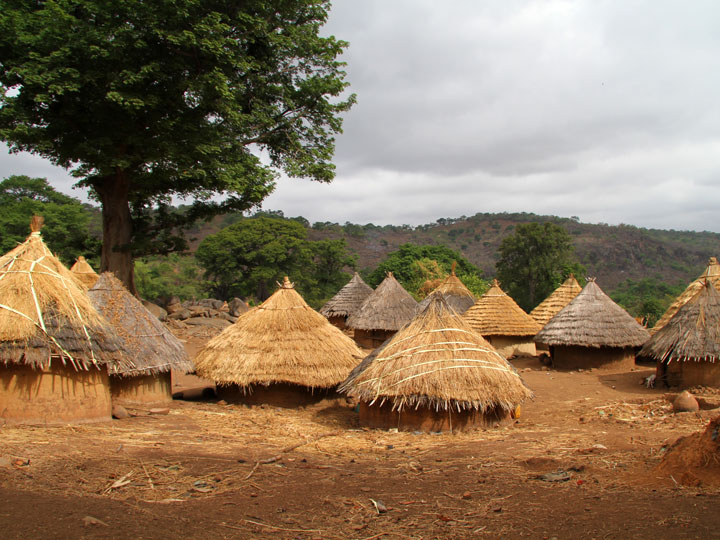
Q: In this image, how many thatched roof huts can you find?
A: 13